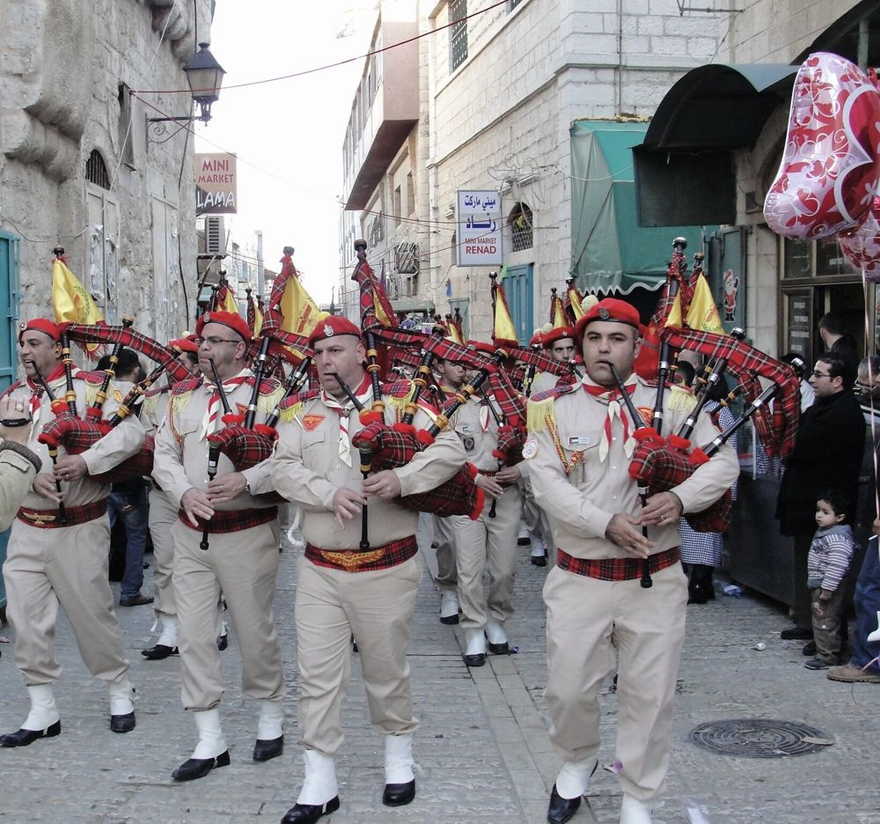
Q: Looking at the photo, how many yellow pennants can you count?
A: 11